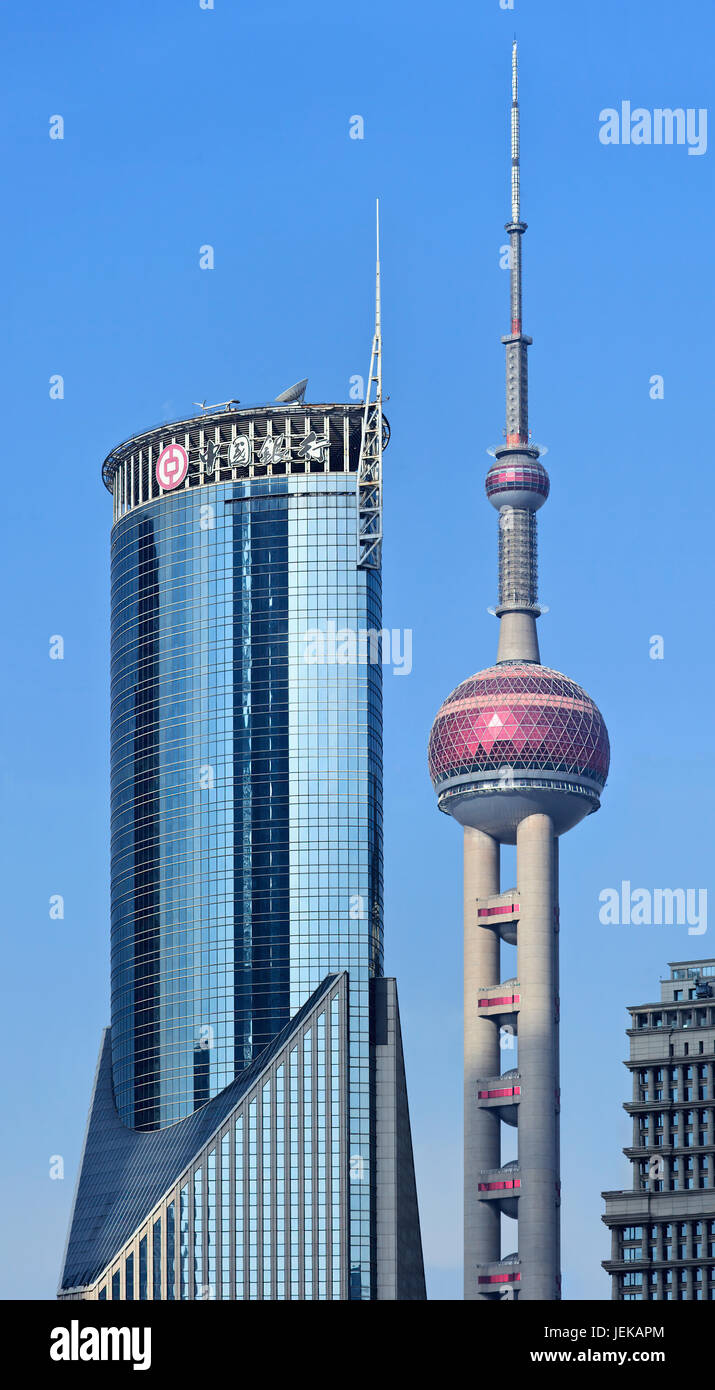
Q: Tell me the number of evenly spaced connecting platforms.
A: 5